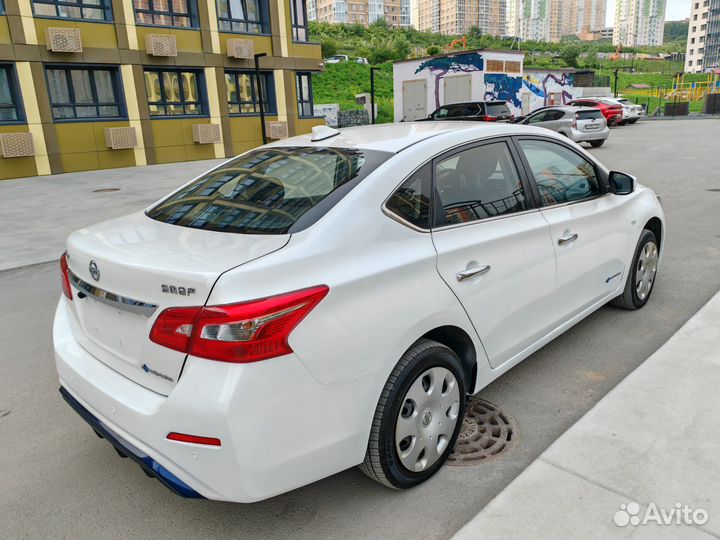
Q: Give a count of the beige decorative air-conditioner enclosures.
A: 7